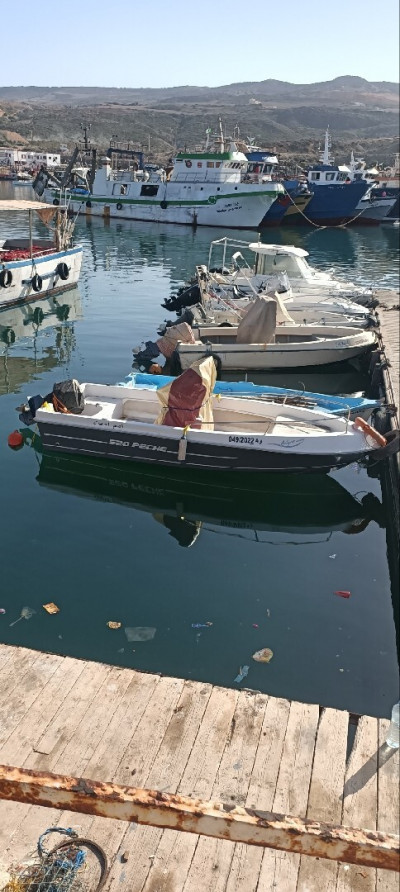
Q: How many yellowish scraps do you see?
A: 3